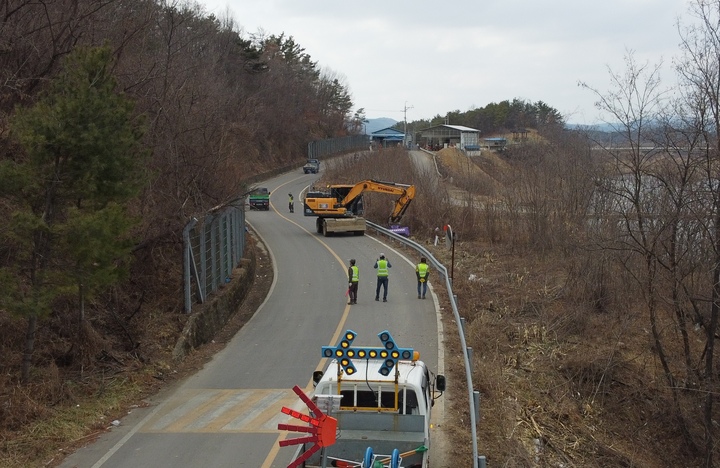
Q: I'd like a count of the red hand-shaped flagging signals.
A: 1